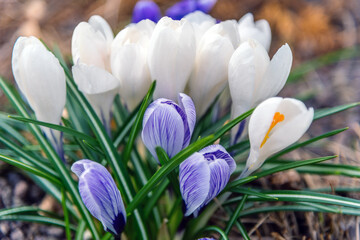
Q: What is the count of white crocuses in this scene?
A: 9